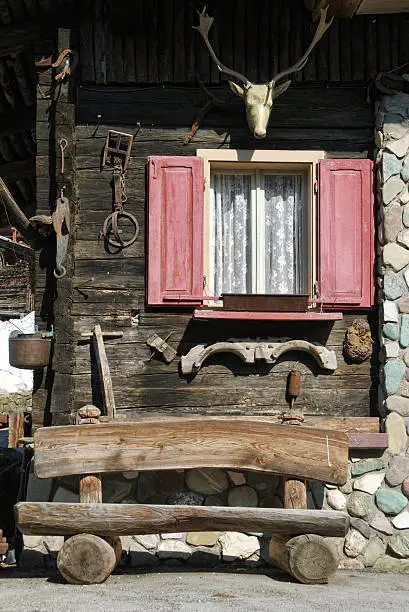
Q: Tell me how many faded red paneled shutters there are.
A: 2